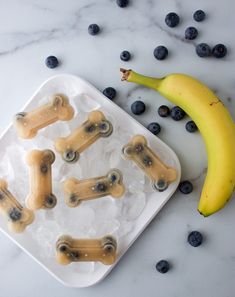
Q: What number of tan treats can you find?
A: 7